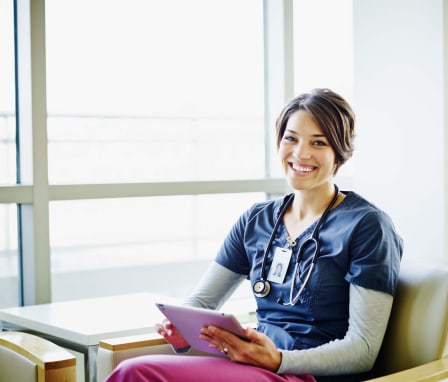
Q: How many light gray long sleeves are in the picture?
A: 2